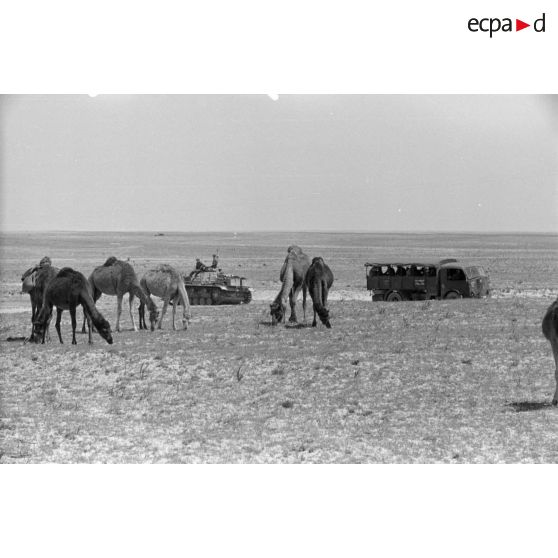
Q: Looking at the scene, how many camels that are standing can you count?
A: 7